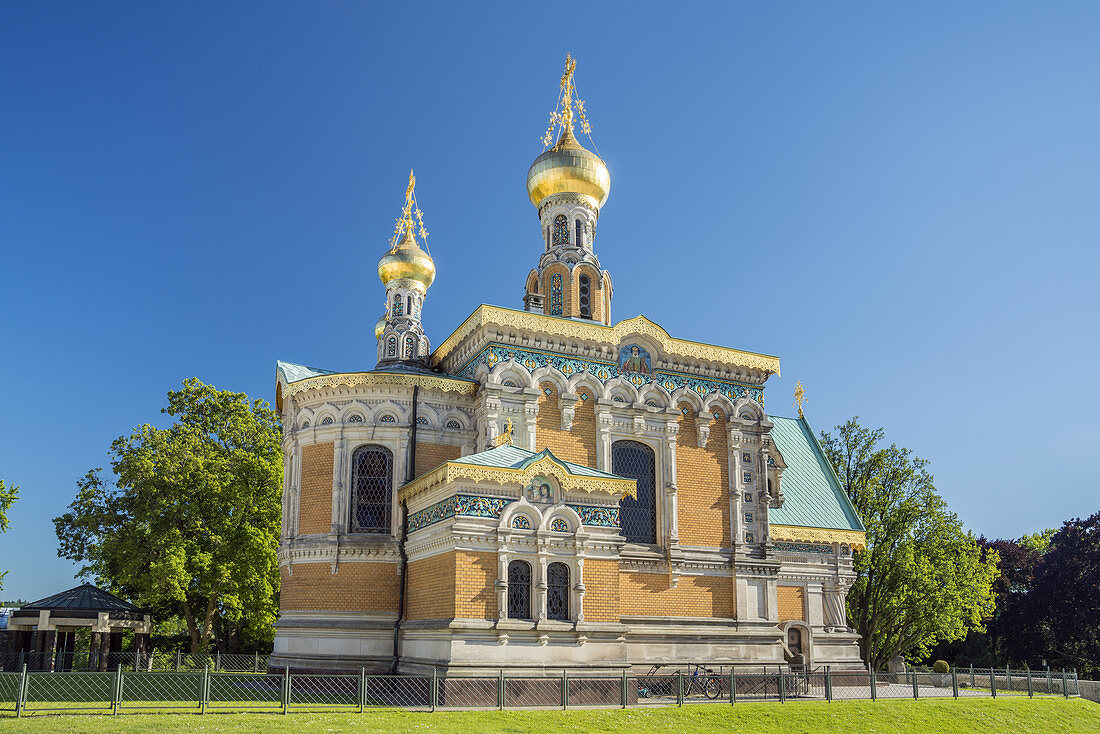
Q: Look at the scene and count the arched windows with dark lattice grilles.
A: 4